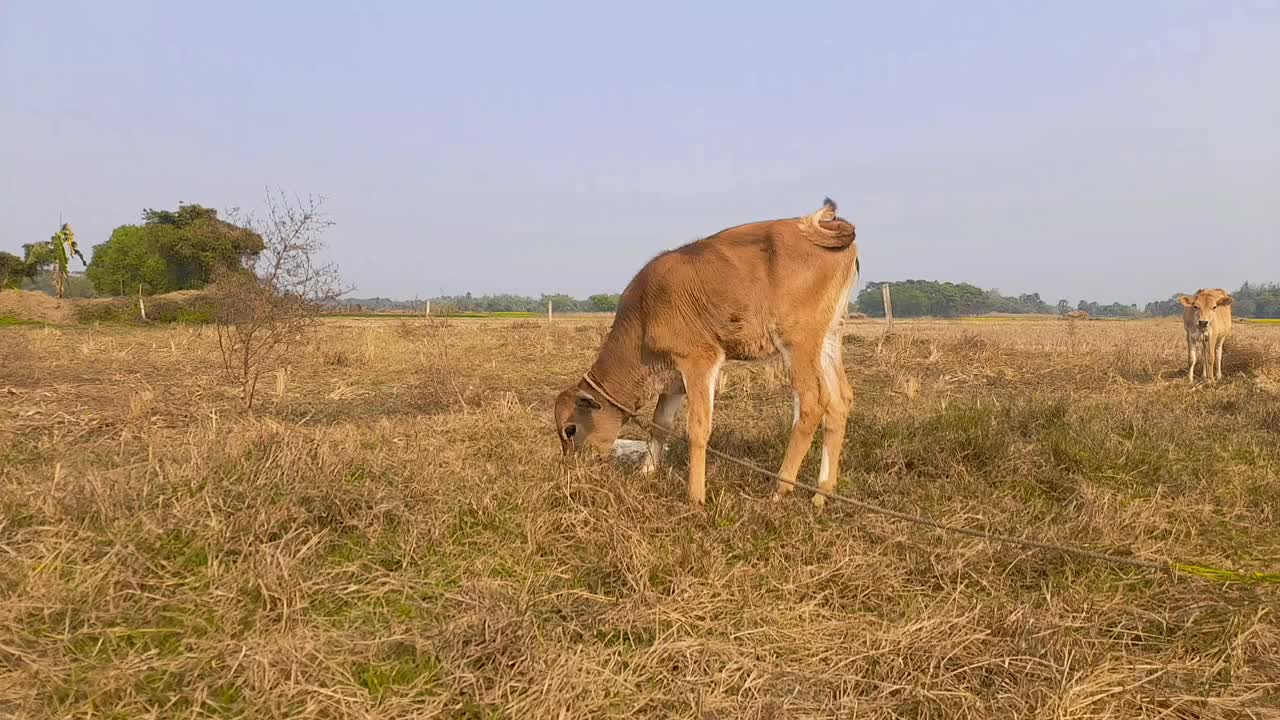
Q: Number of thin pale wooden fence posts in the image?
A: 4